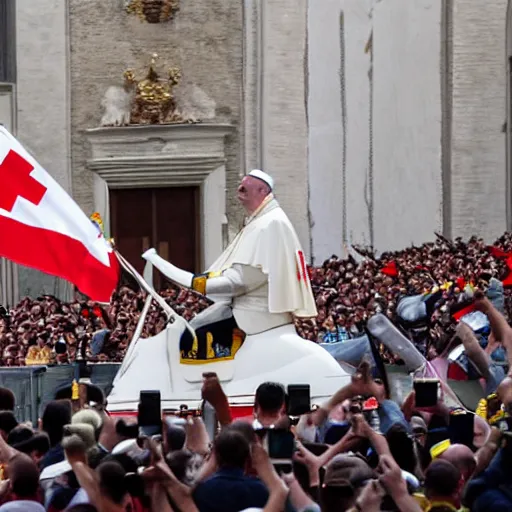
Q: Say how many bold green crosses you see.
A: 0